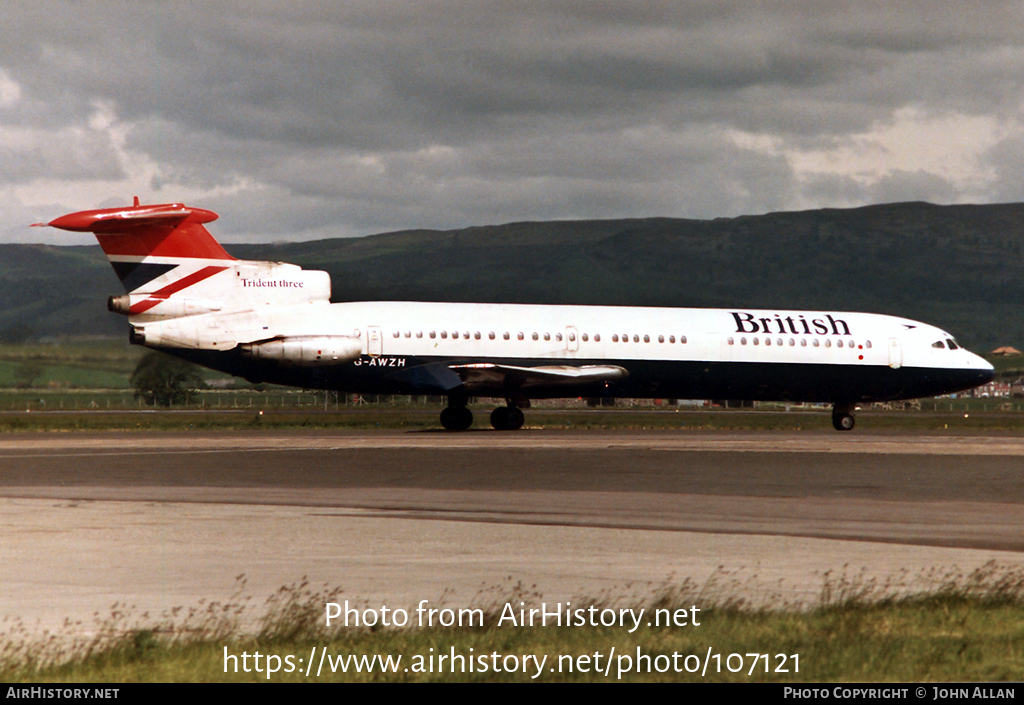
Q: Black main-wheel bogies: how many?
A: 2